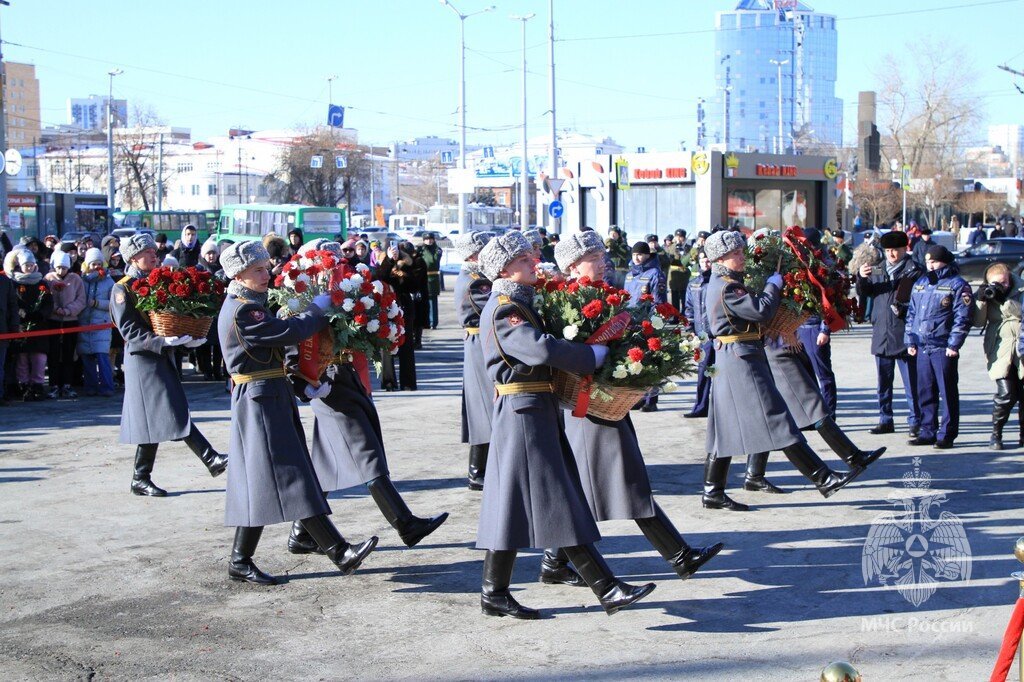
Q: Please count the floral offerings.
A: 4